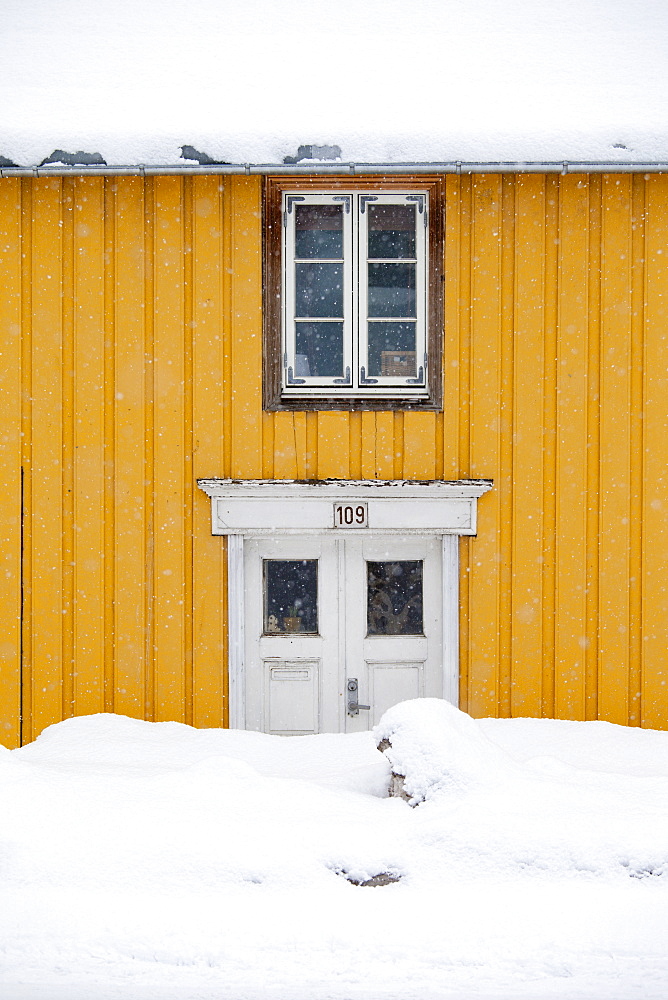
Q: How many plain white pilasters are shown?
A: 2